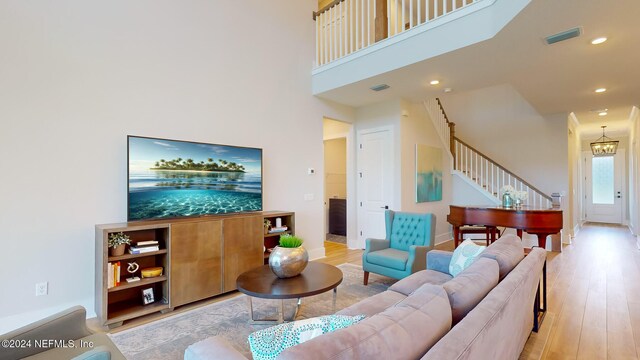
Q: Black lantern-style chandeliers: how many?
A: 1